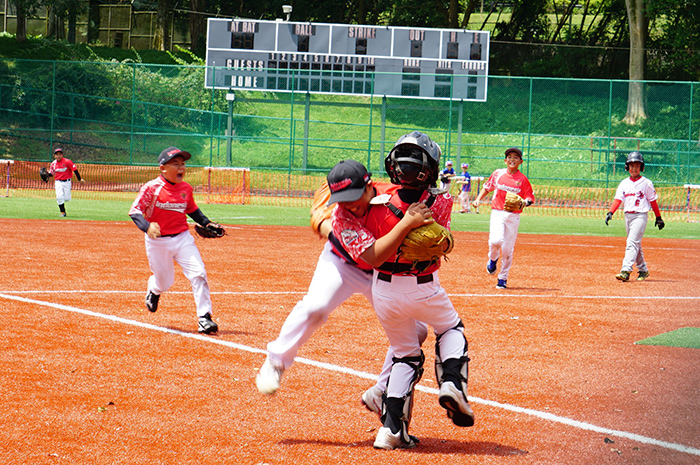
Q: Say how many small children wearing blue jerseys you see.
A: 2